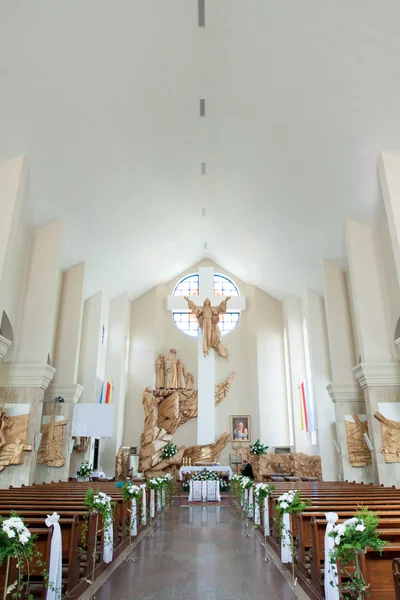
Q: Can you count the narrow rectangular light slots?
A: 5